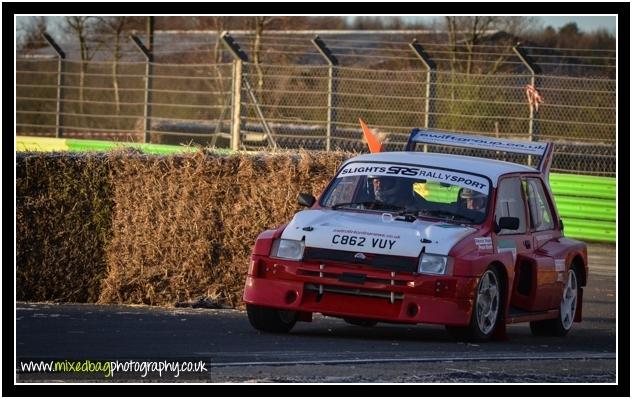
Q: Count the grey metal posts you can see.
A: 6